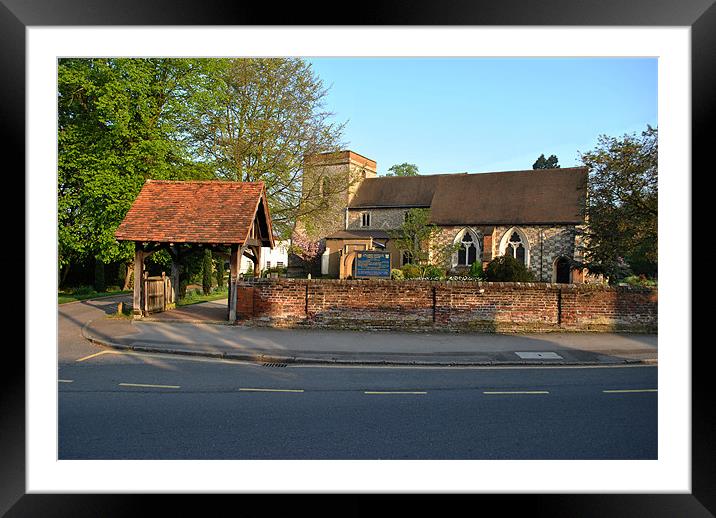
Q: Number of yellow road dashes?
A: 6